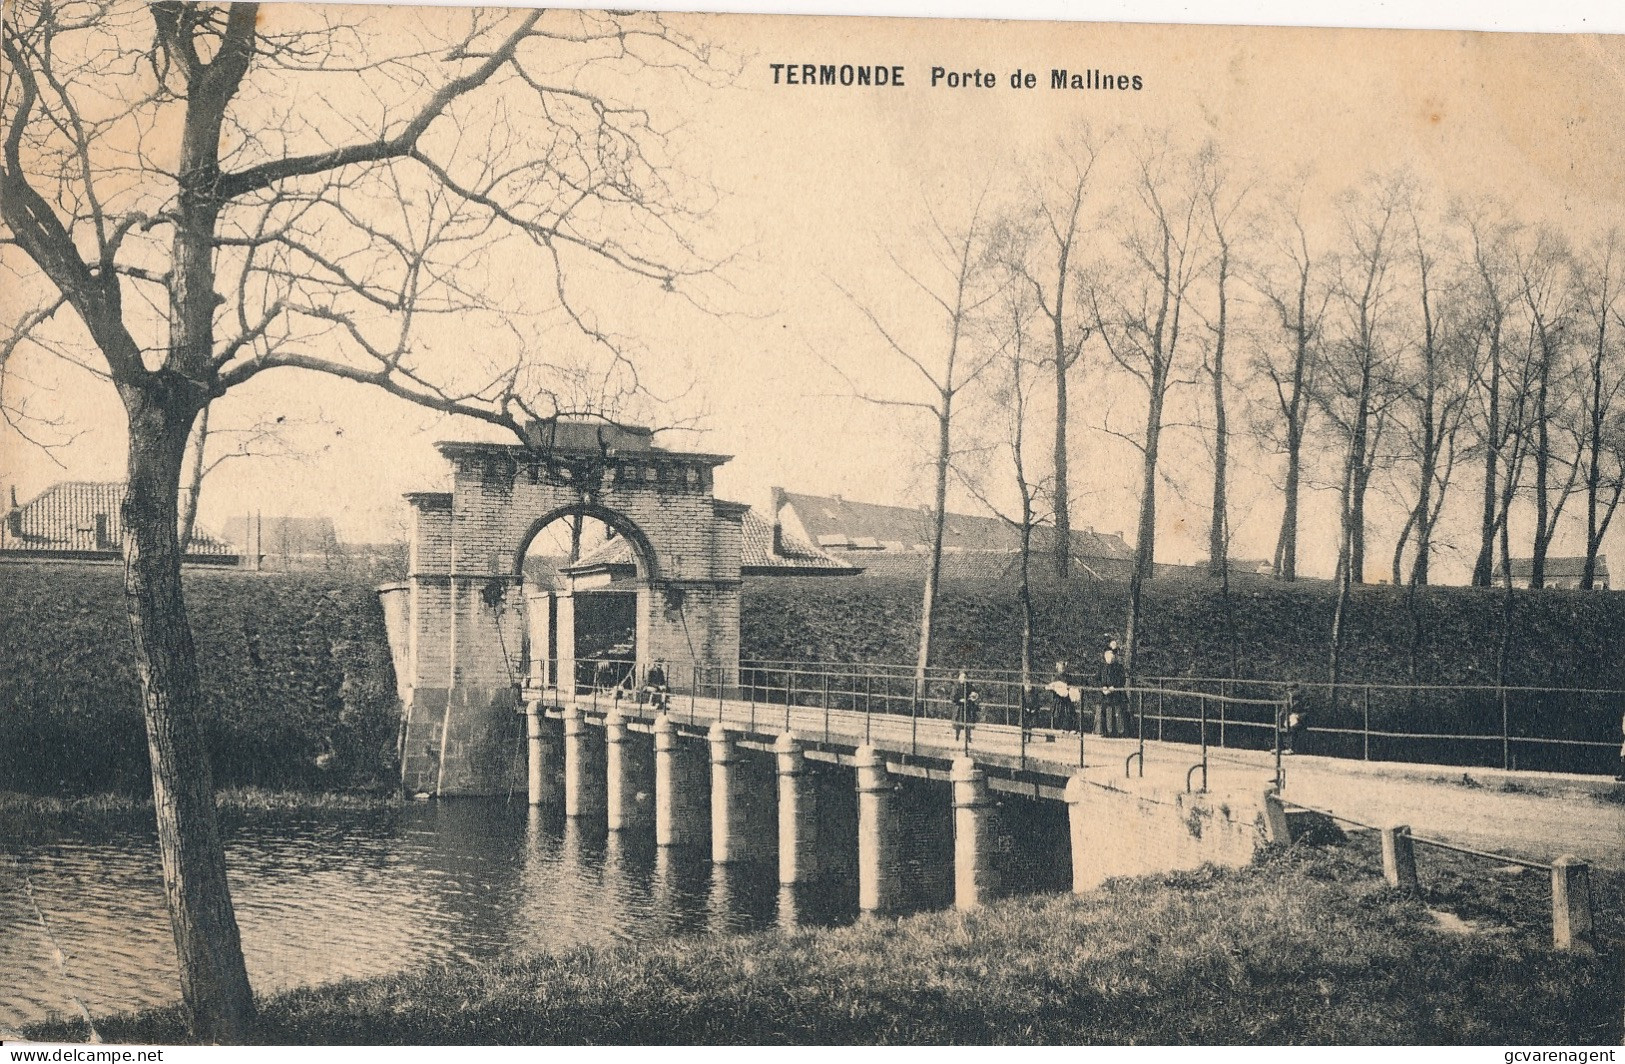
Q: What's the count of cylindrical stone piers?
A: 8